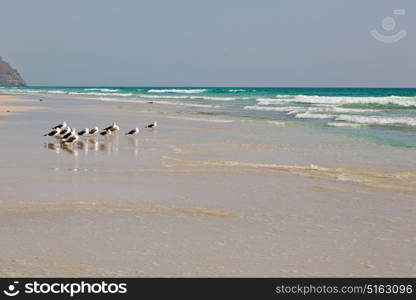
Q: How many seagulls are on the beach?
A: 12